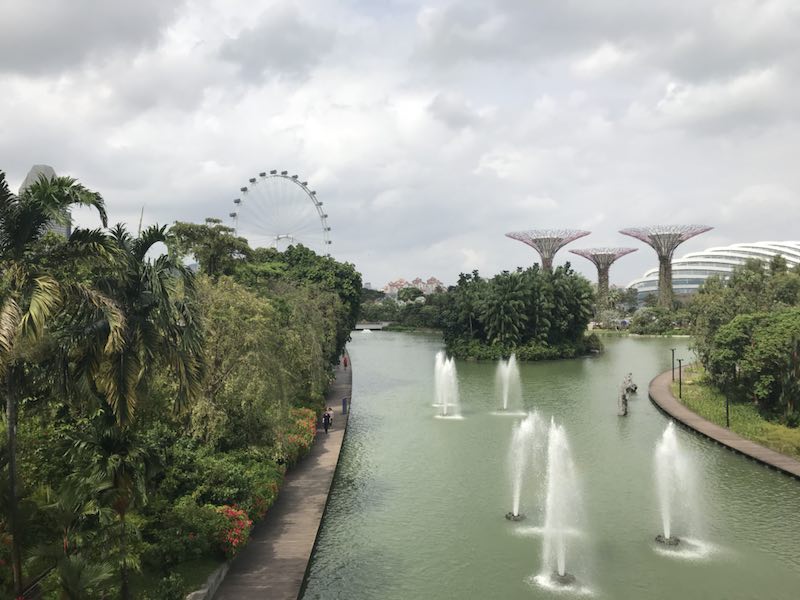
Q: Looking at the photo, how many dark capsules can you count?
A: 15